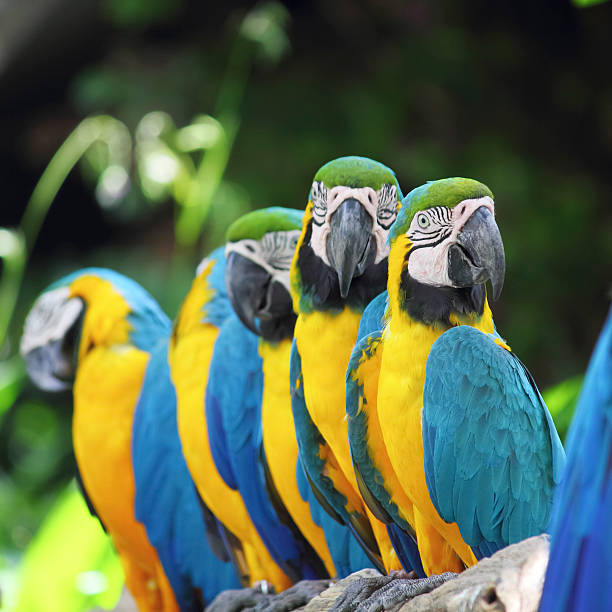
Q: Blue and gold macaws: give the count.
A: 6